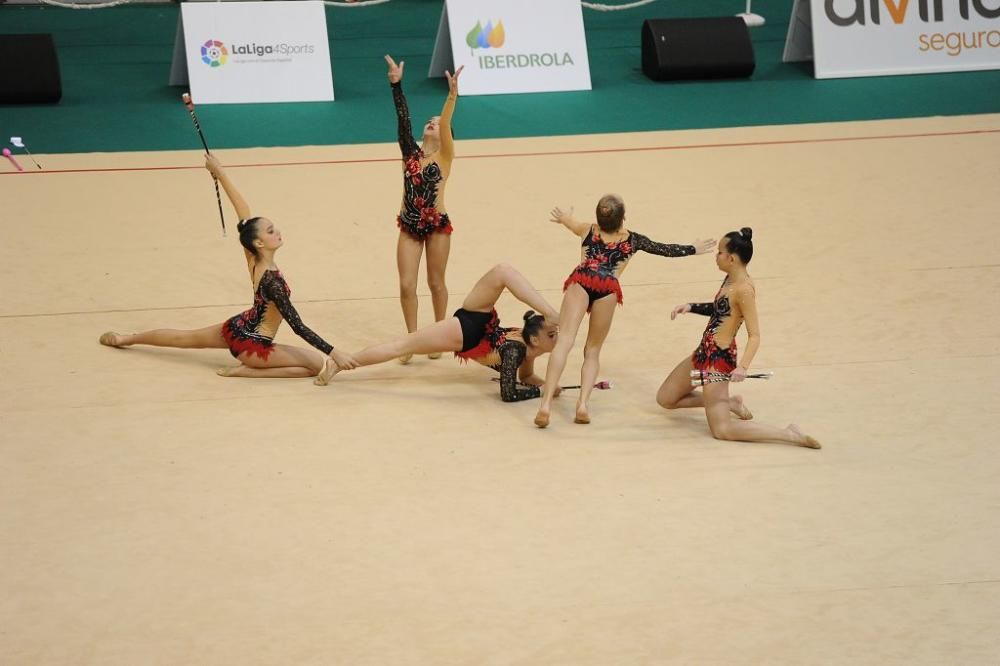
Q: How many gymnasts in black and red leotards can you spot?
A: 5